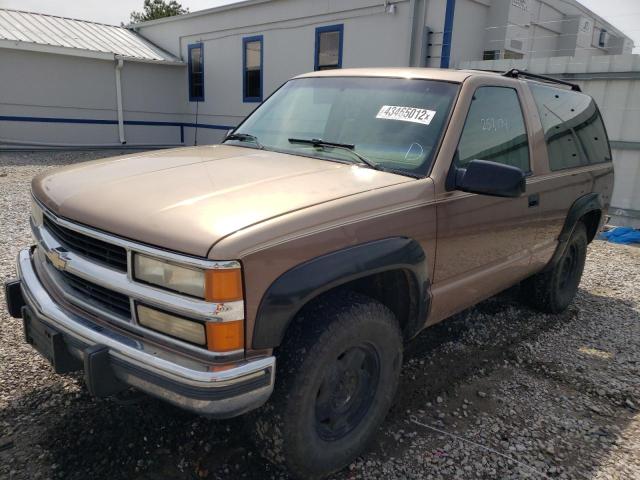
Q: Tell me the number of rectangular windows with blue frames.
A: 3